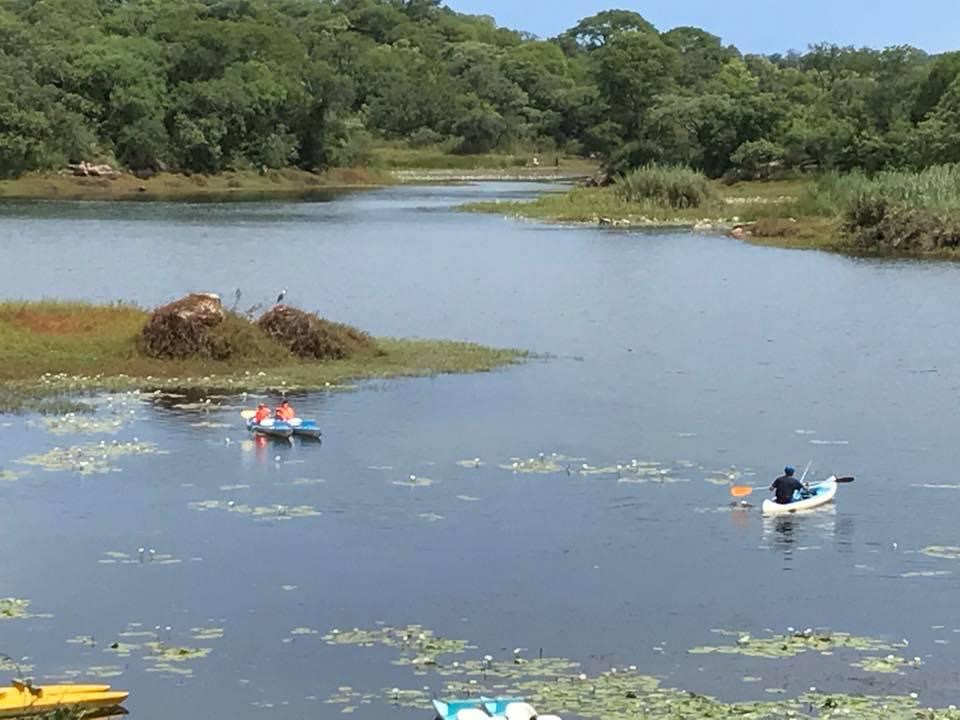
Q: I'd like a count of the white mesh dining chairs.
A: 0